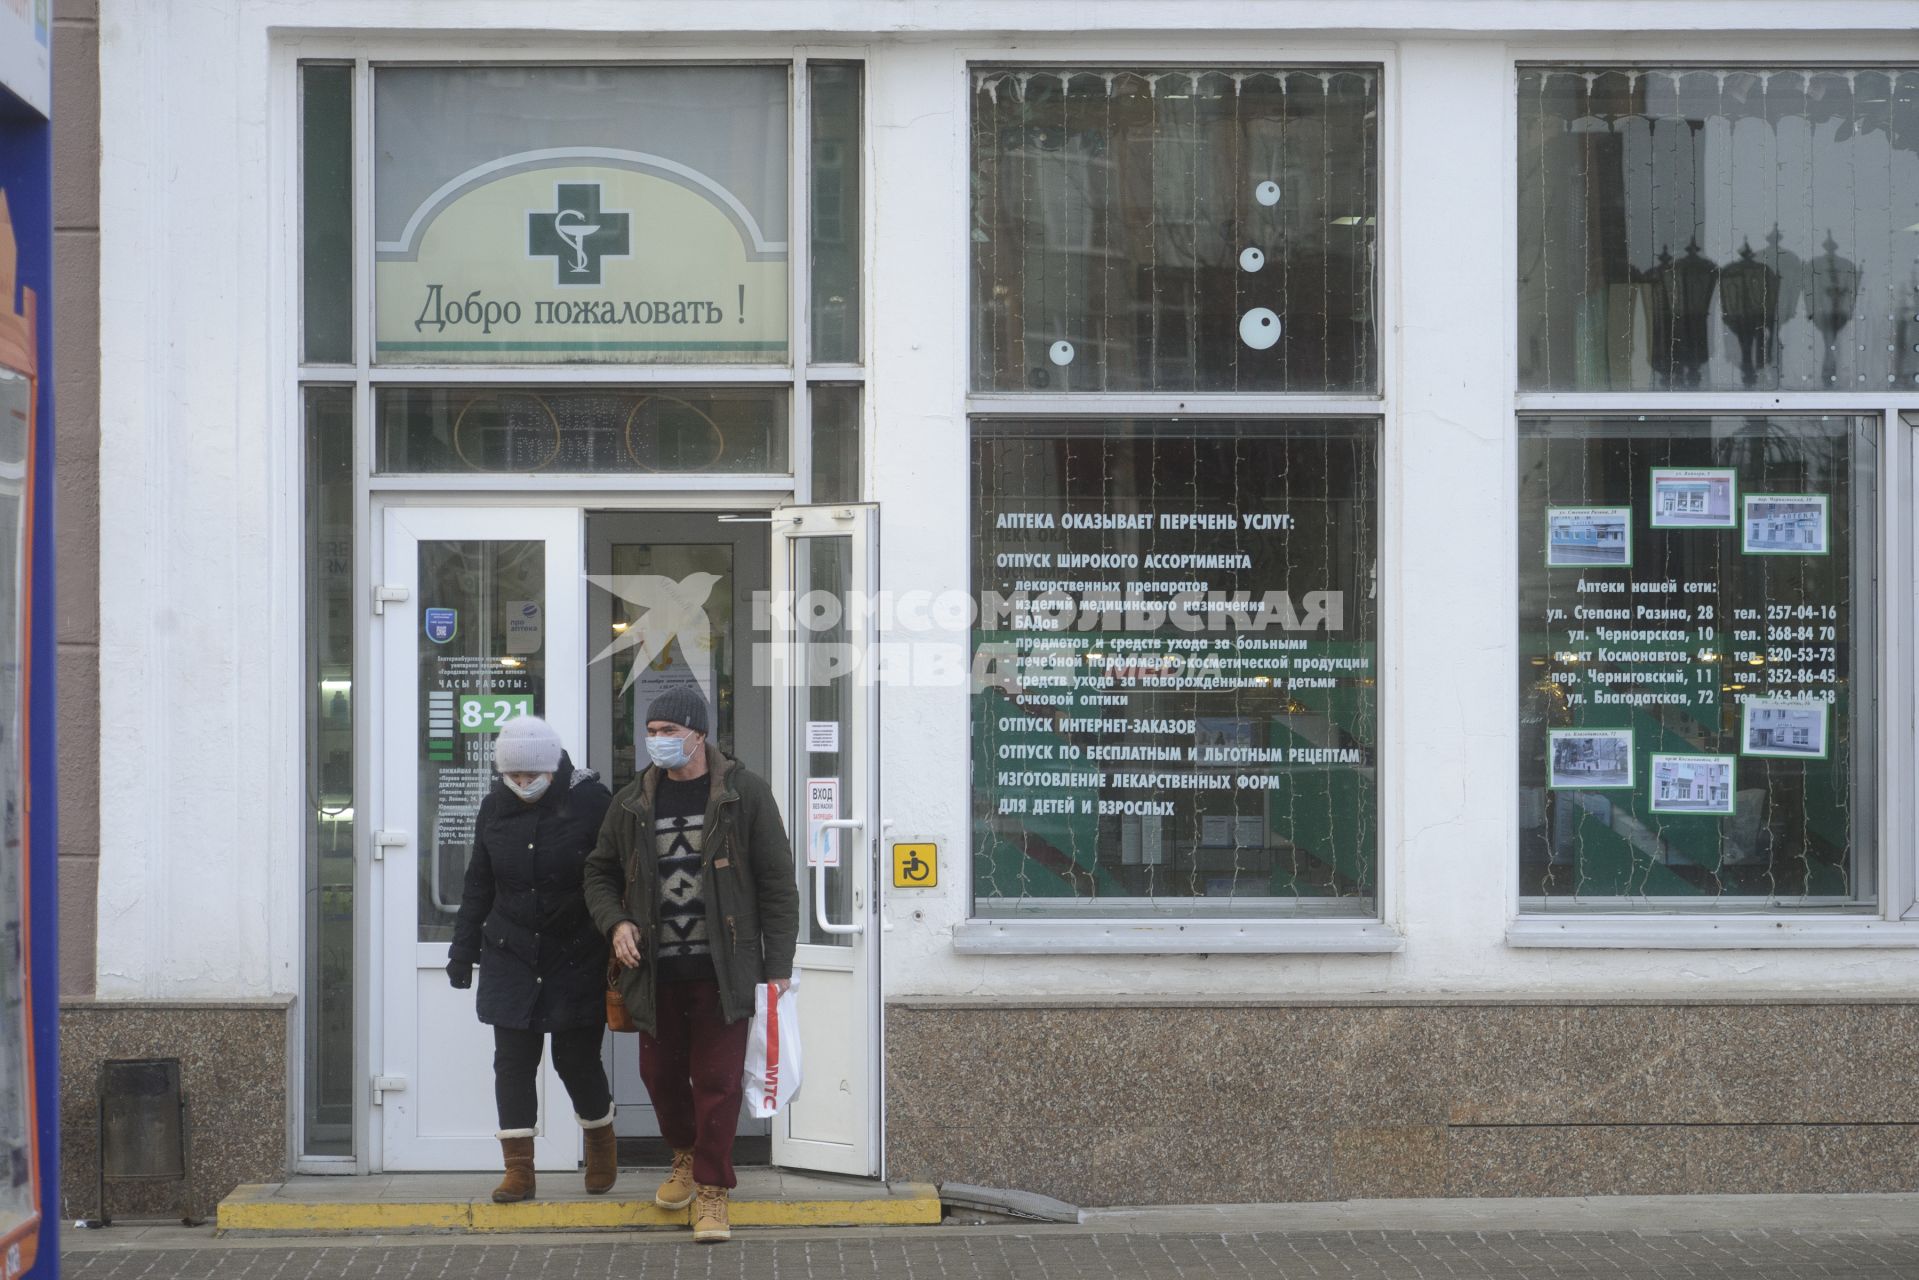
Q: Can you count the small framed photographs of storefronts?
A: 6